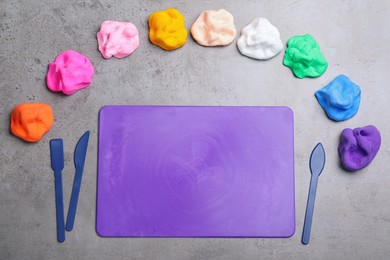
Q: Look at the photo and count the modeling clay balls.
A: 9